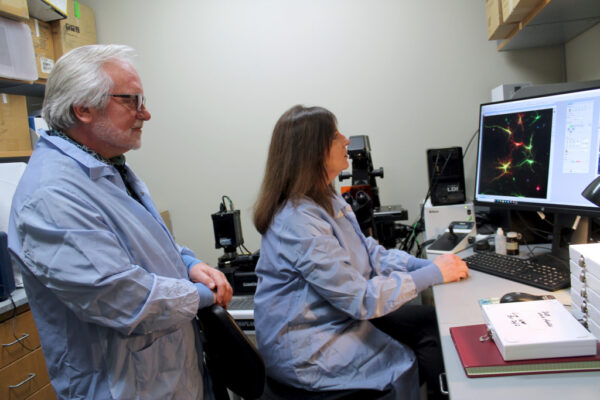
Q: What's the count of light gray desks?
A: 1